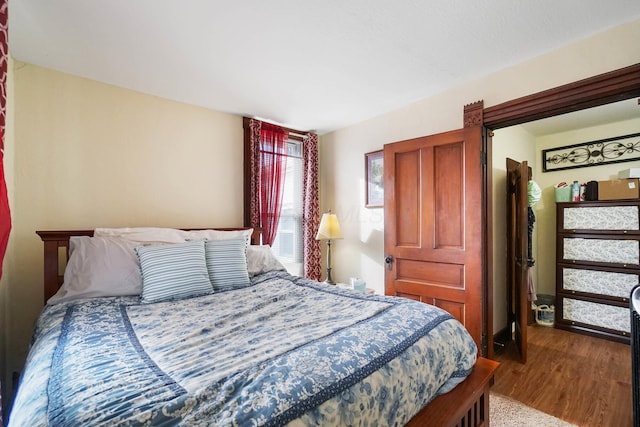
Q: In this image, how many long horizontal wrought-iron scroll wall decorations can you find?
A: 1